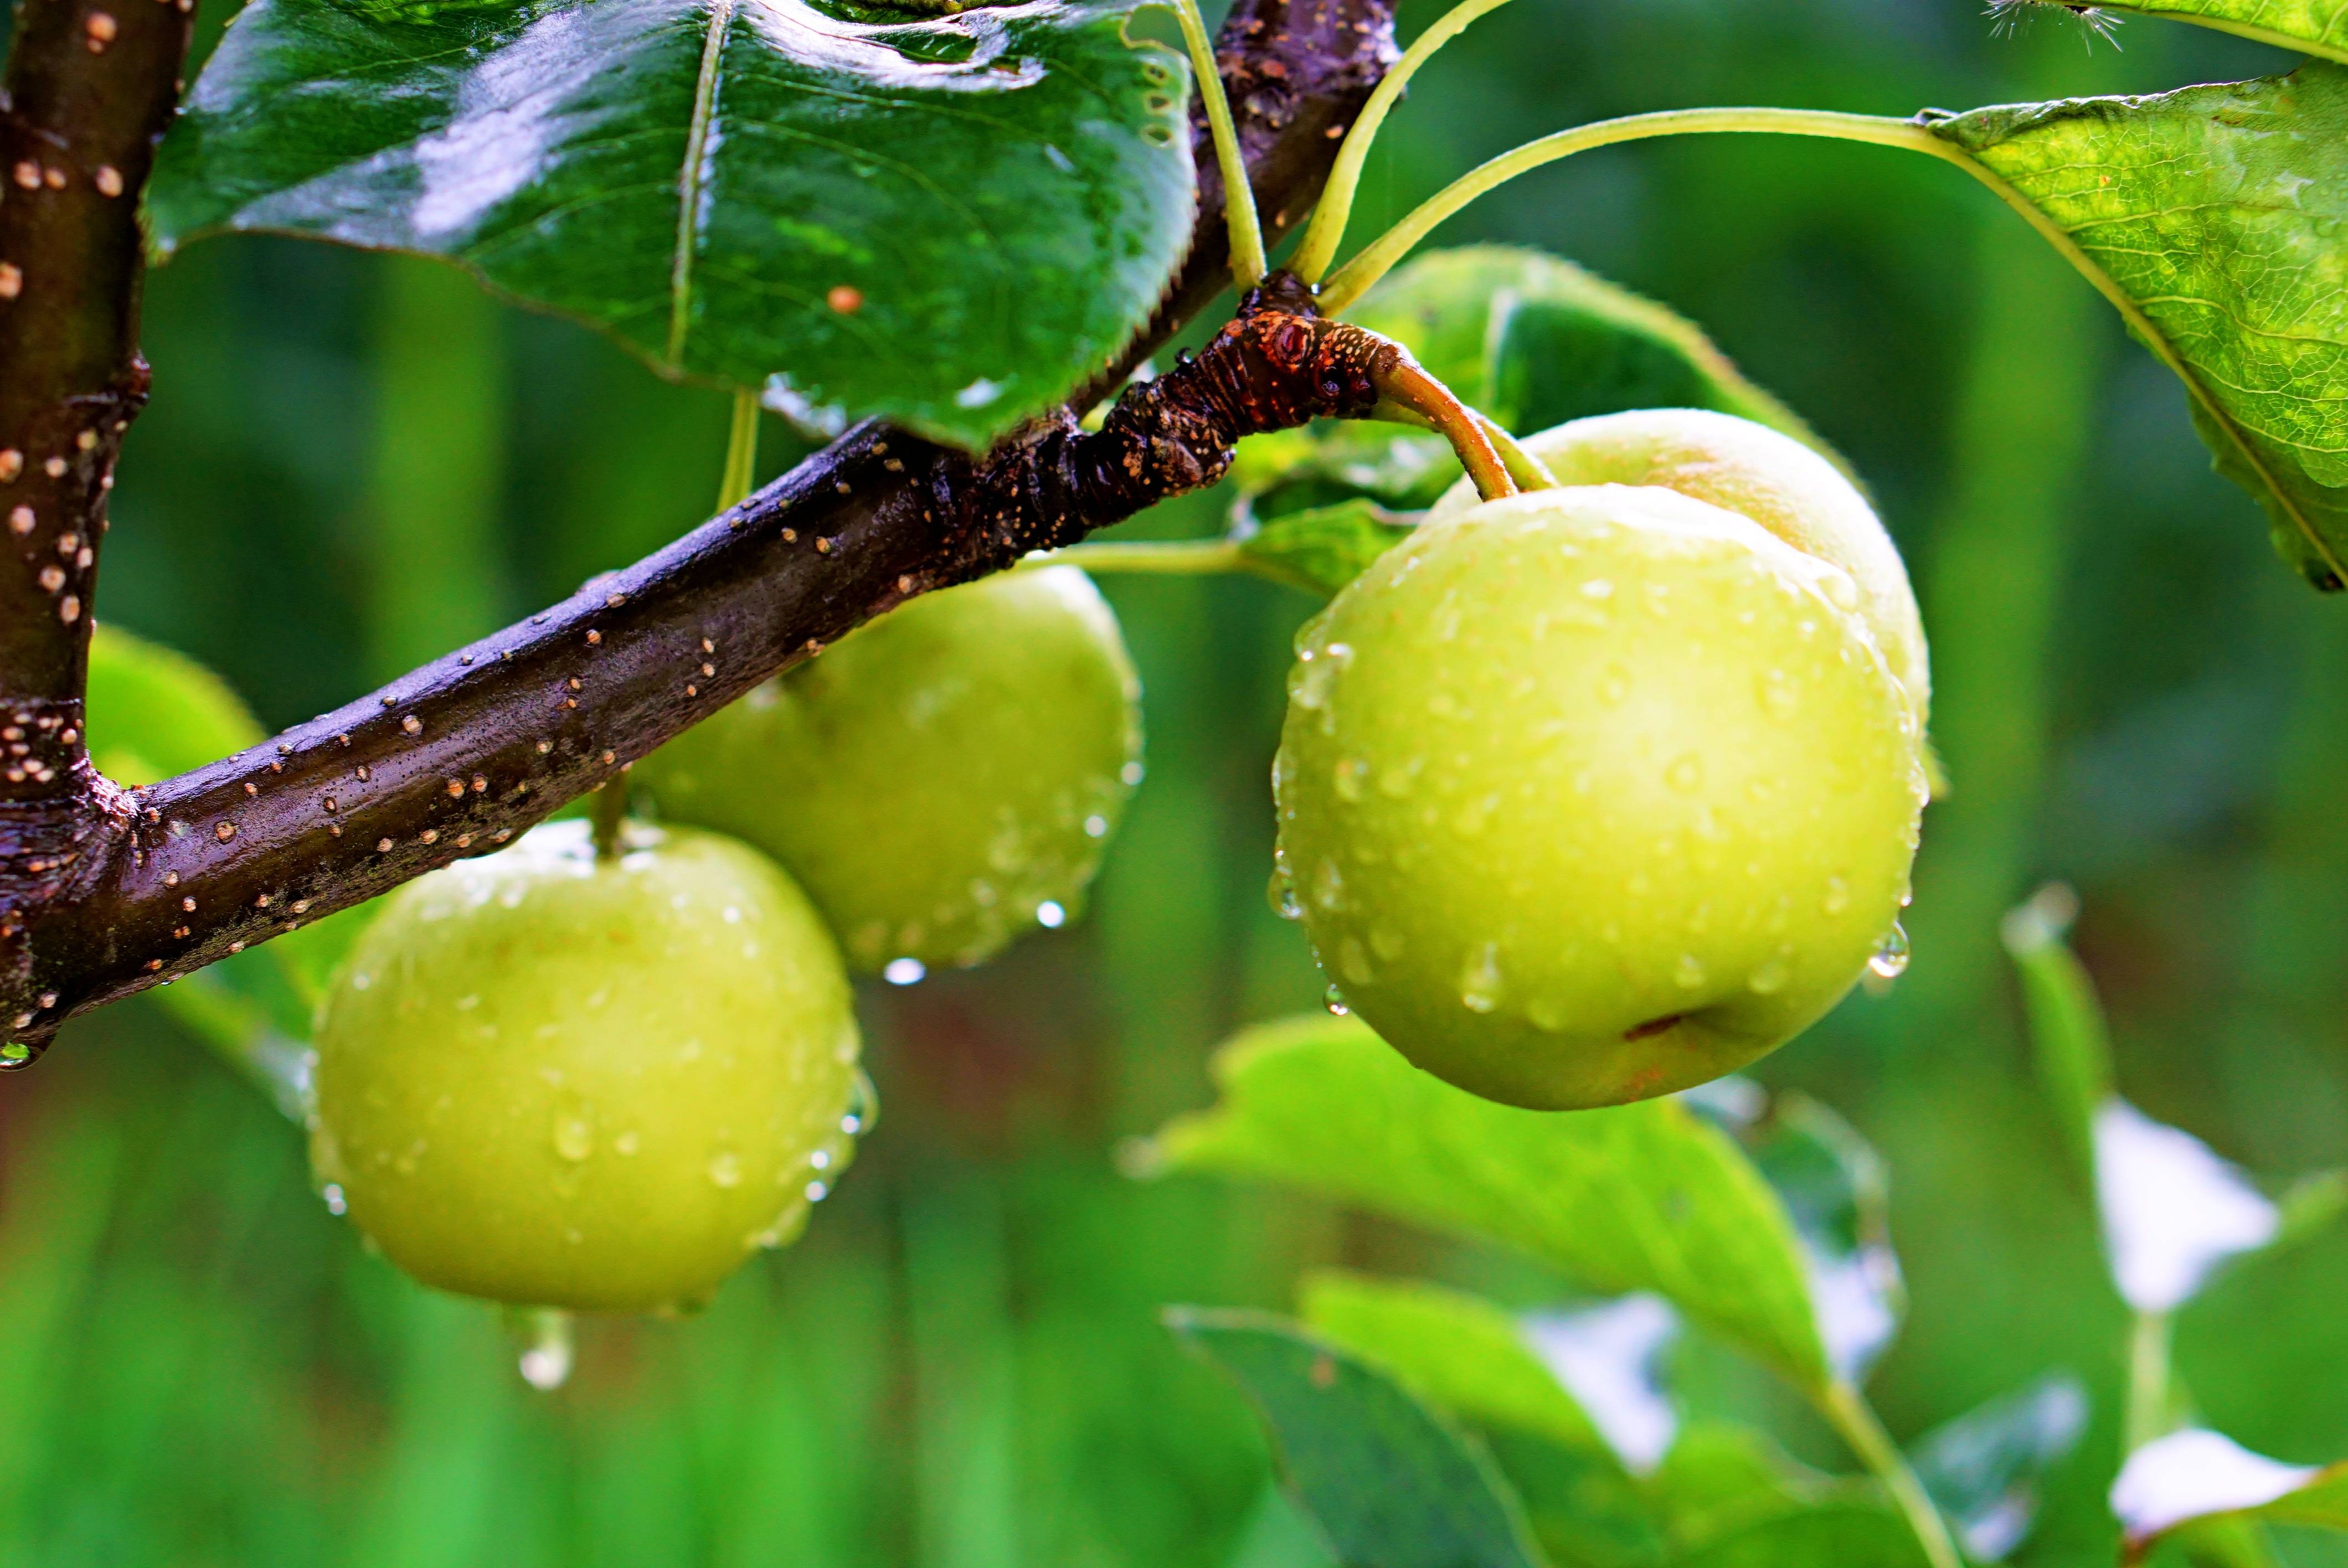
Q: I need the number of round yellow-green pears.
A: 4